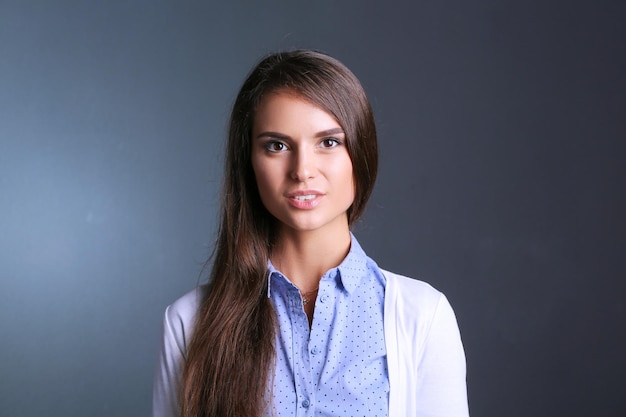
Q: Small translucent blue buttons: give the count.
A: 4